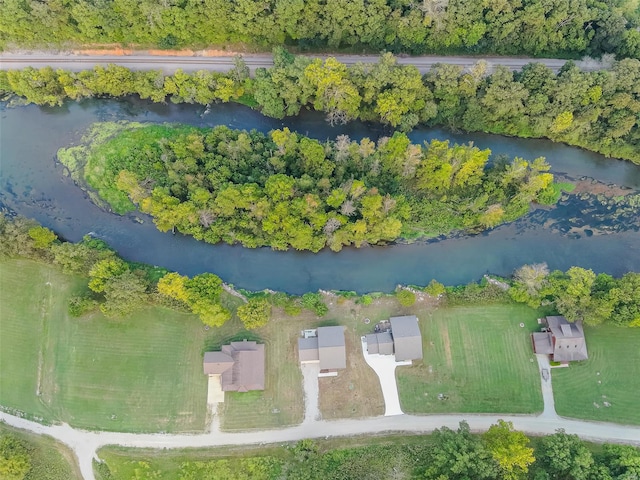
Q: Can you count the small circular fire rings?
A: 3